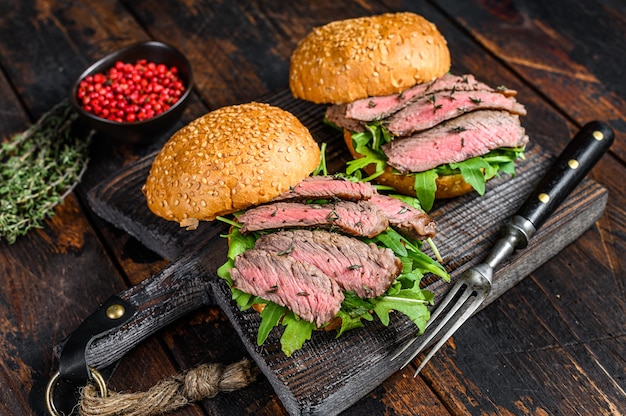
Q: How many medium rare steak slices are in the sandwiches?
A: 8